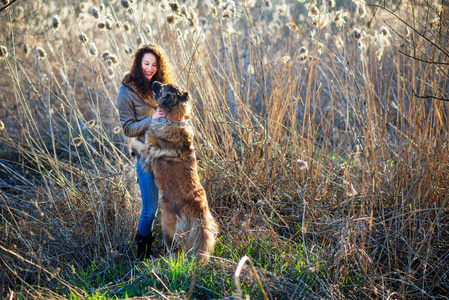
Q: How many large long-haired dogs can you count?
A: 1